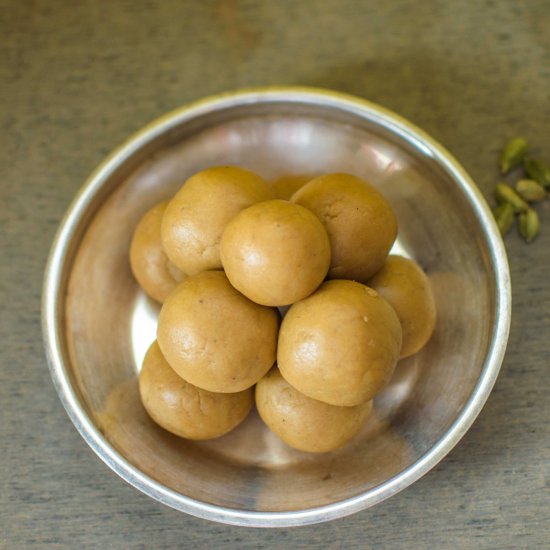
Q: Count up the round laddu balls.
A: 10